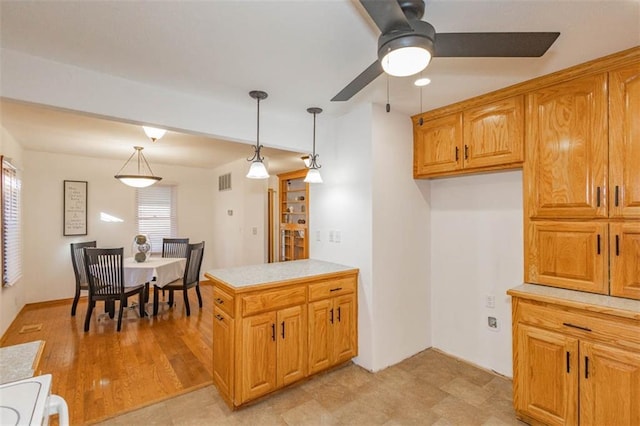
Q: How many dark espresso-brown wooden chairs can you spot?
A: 4